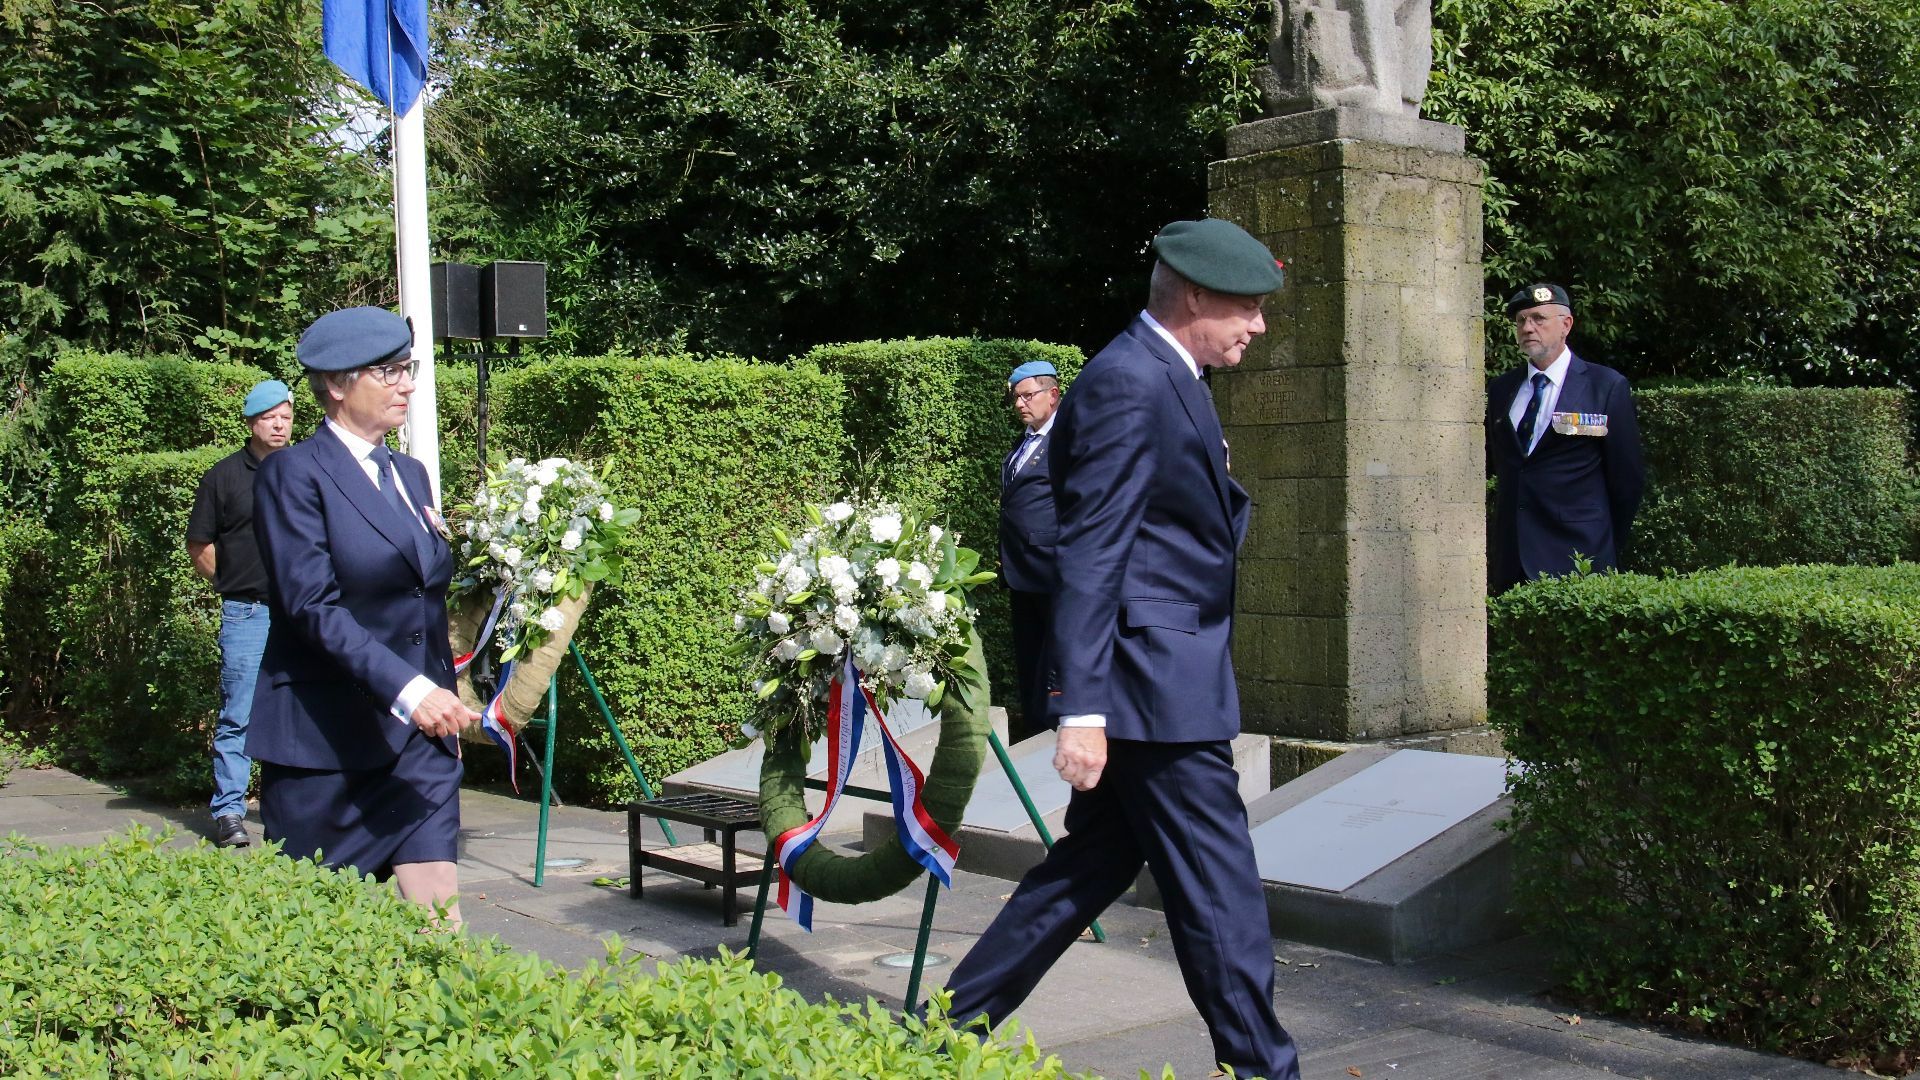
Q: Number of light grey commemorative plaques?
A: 3